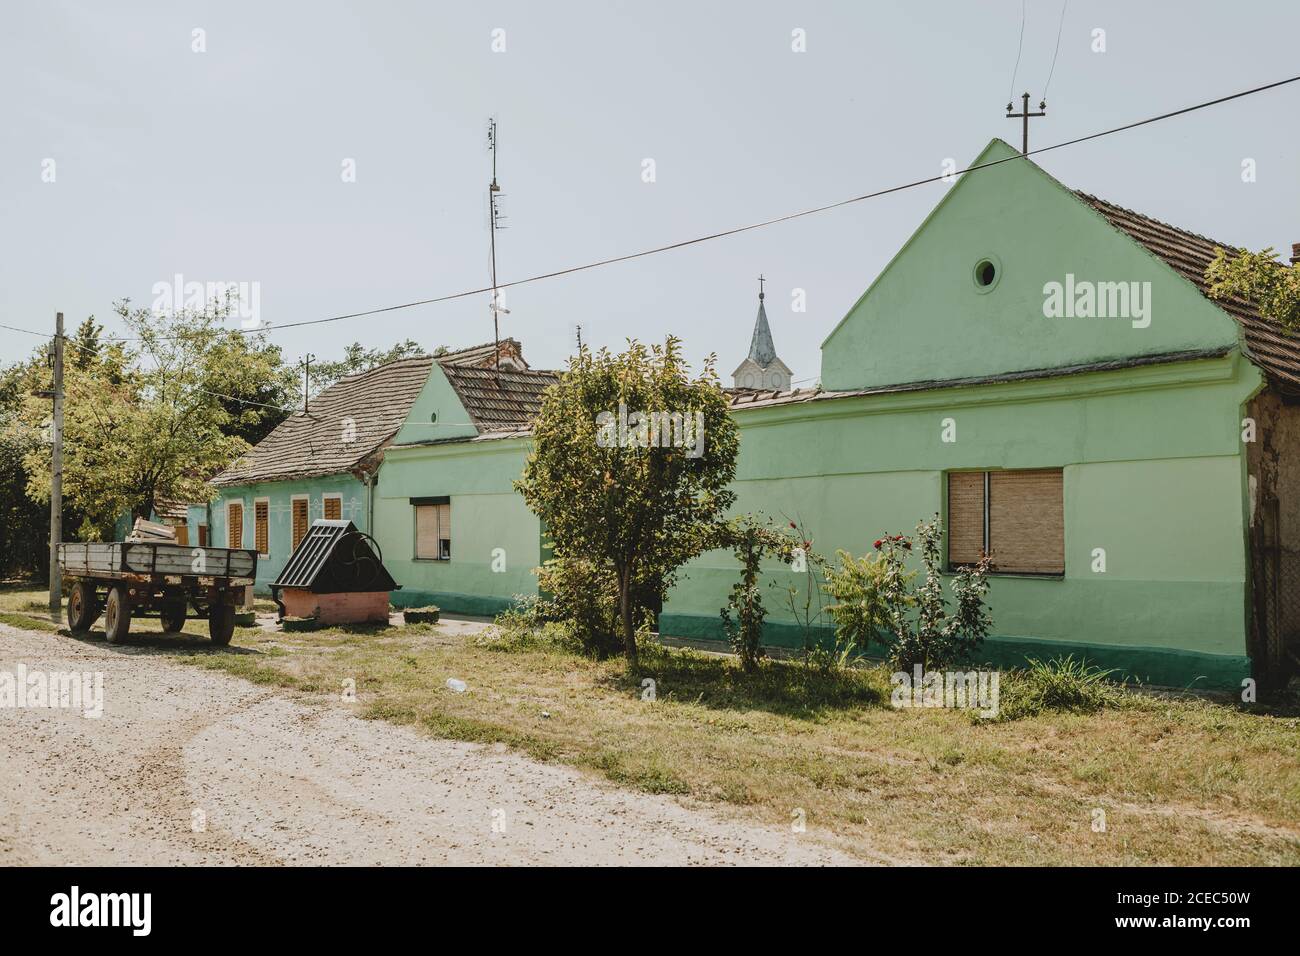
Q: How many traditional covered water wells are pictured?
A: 1